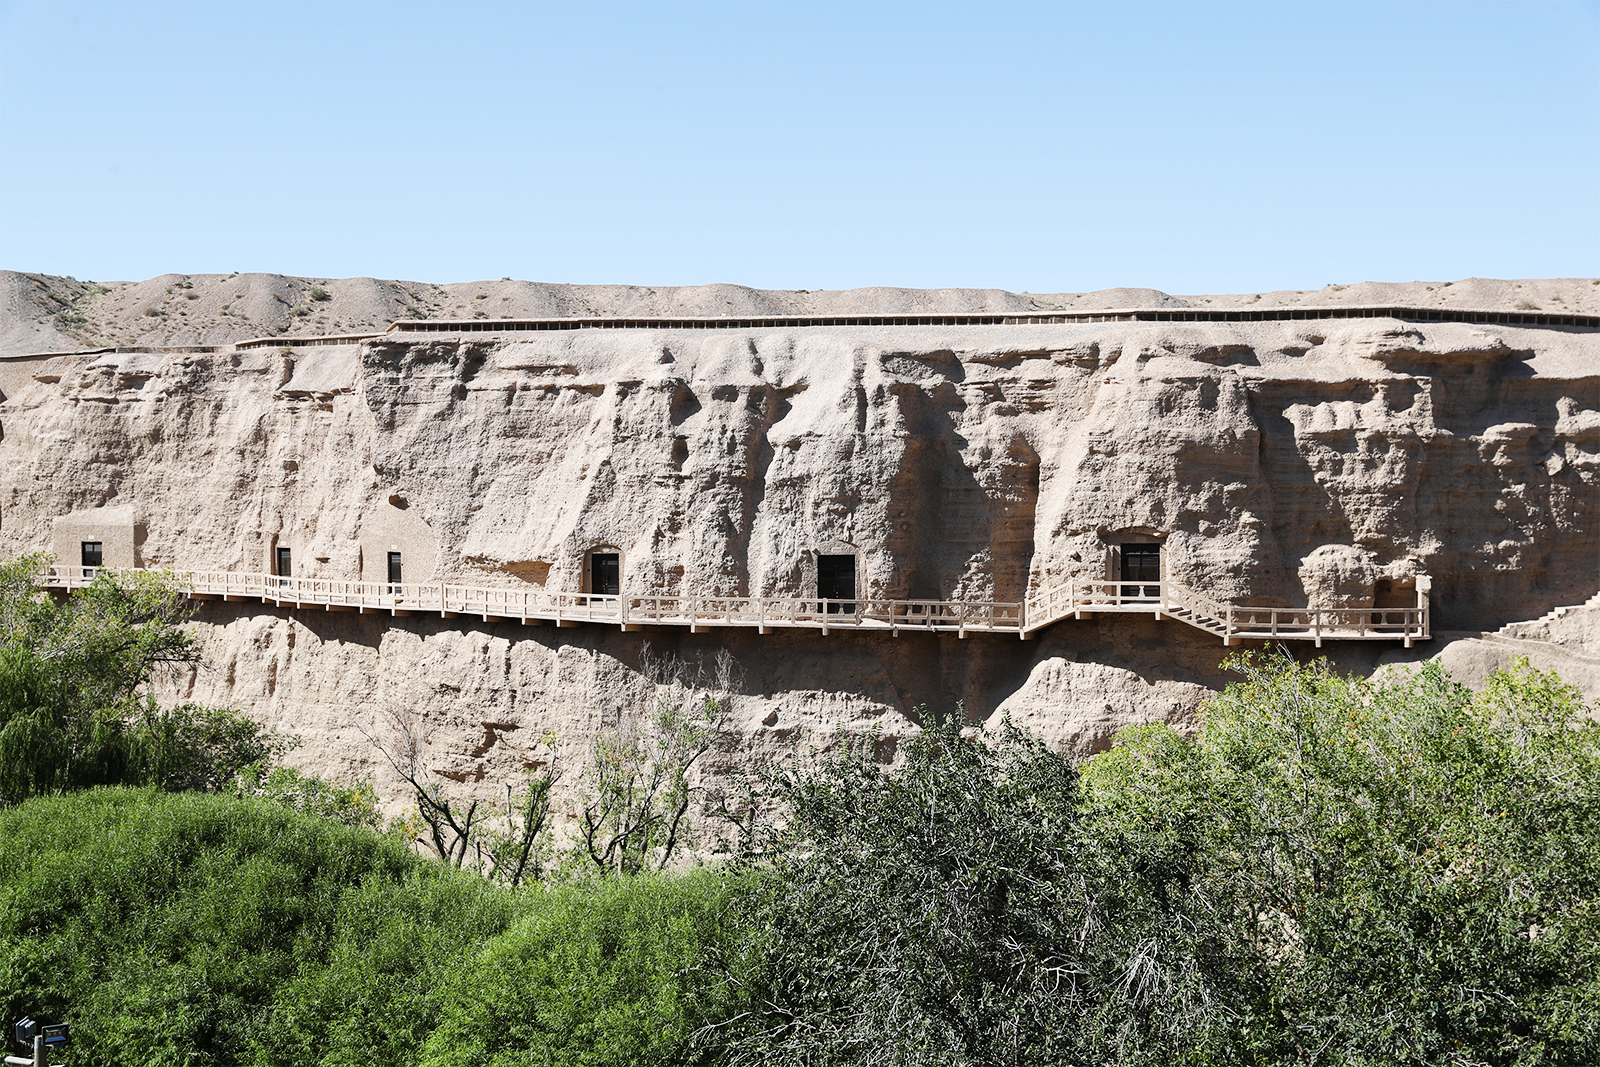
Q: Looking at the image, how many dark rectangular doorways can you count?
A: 6